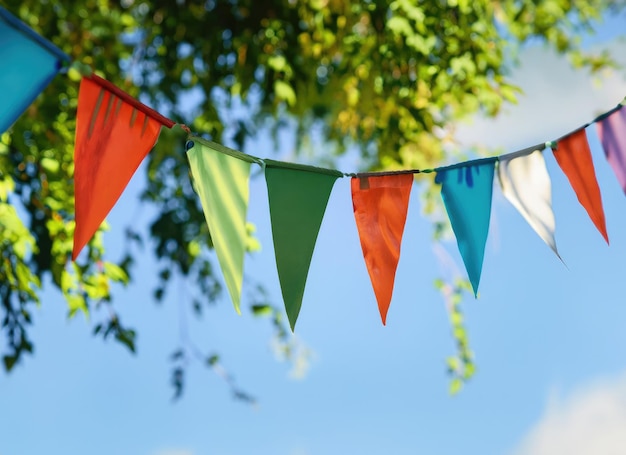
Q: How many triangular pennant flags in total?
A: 9